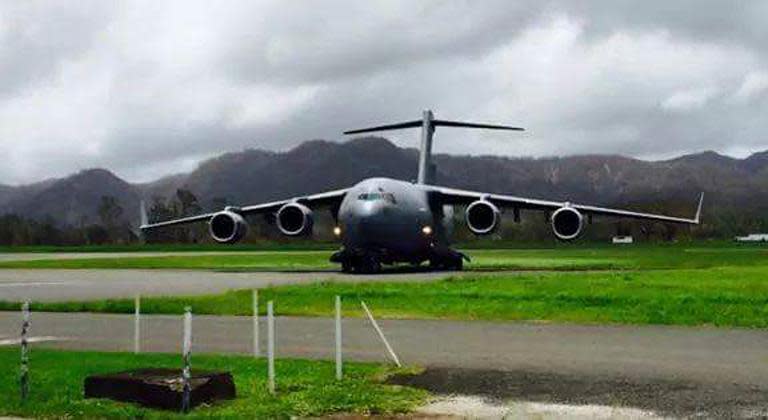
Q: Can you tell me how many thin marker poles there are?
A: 7